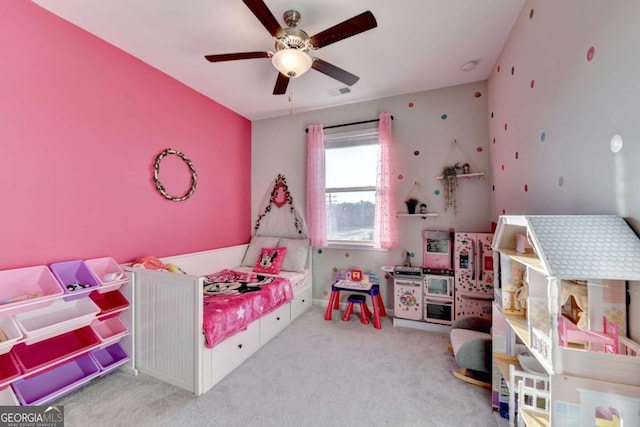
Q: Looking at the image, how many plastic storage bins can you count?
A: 12